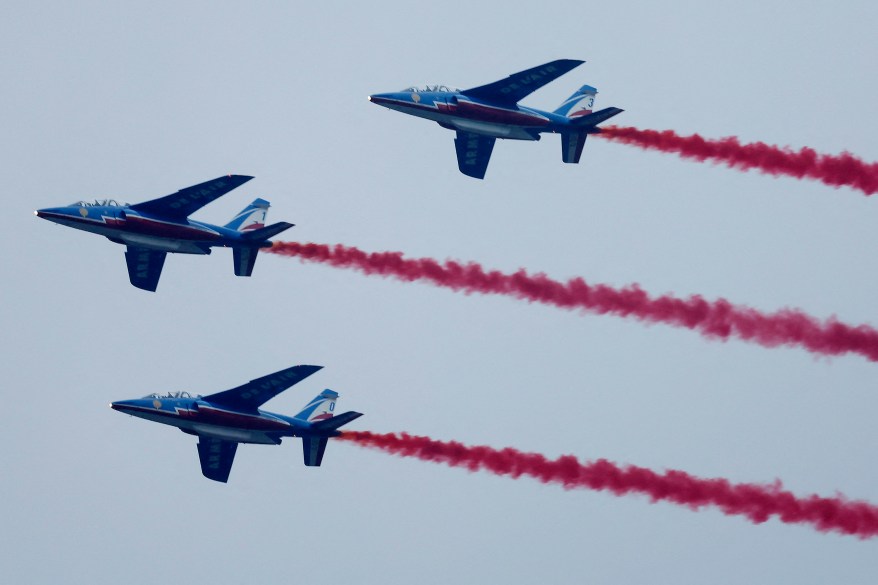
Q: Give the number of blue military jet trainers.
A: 3